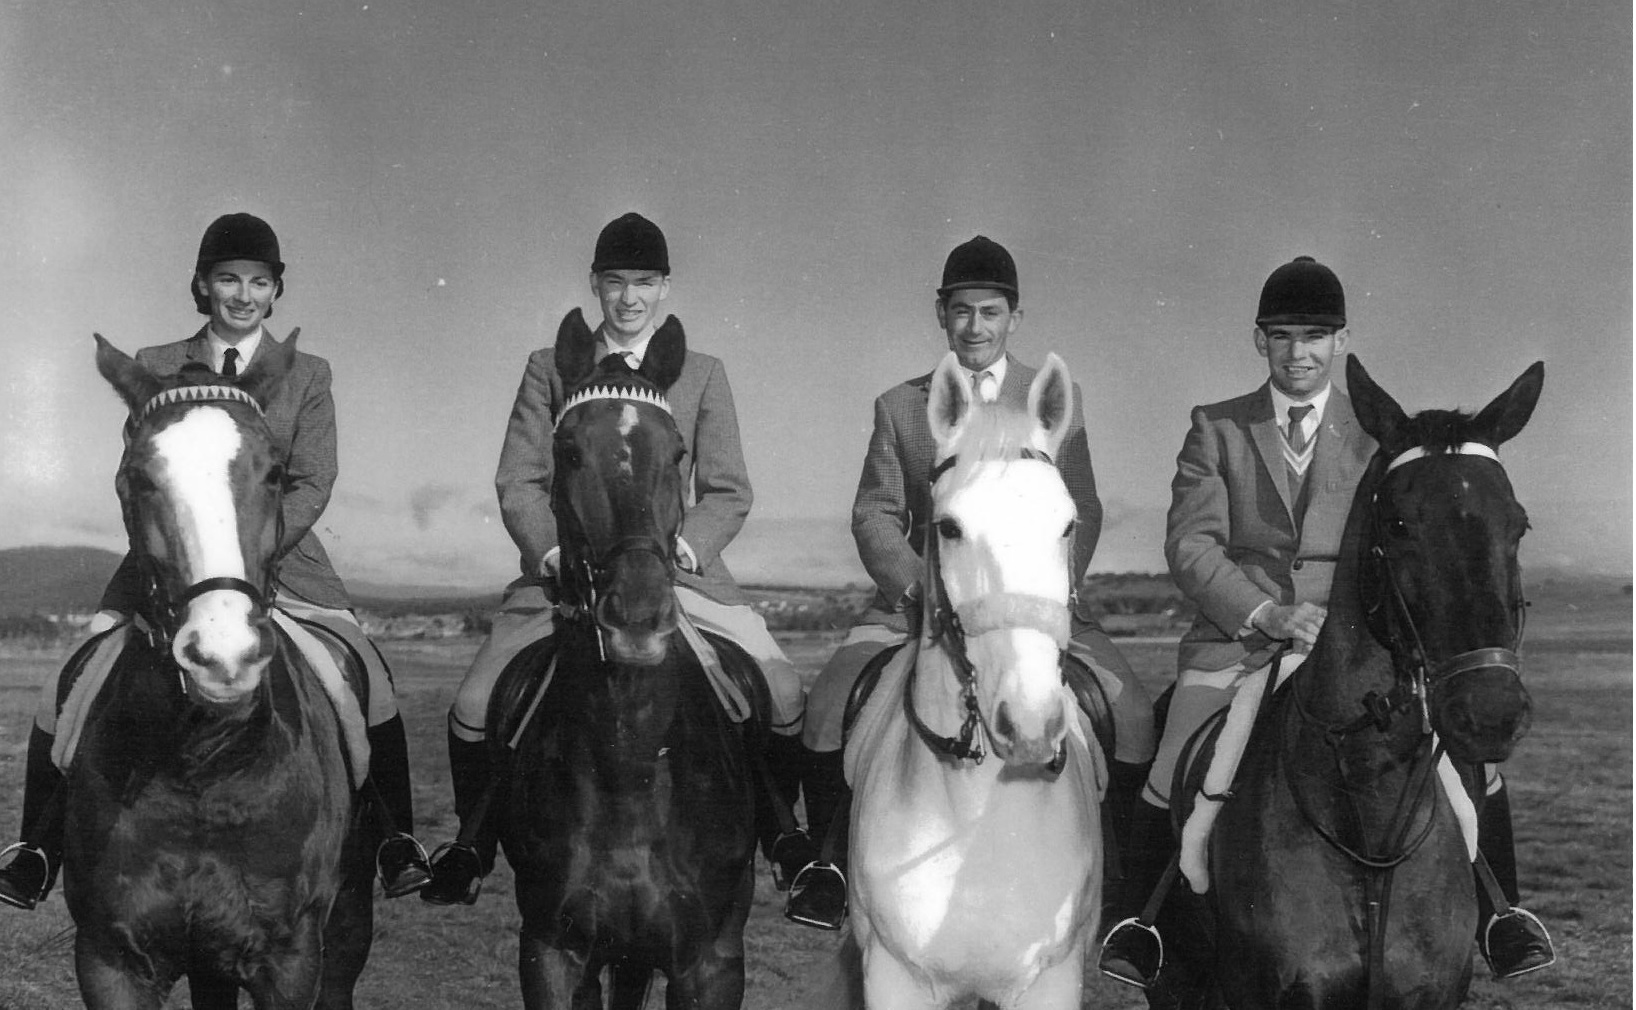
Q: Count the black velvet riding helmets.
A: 4